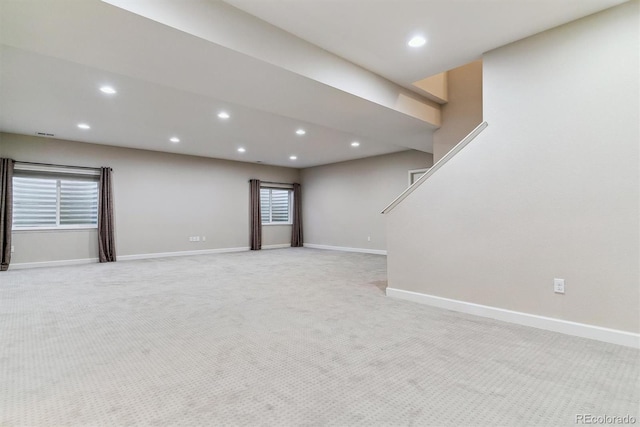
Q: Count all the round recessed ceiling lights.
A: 9